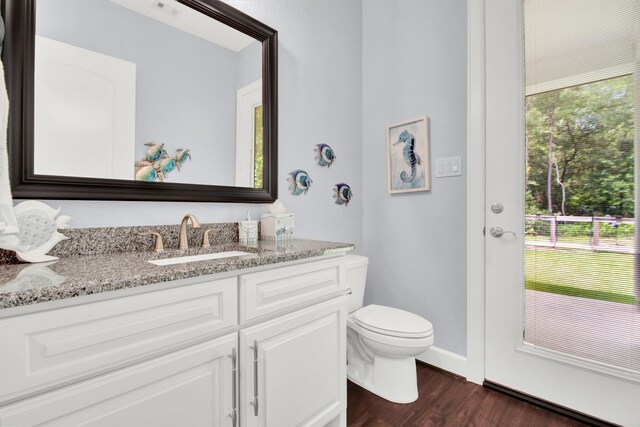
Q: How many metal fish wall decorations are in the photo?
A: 3